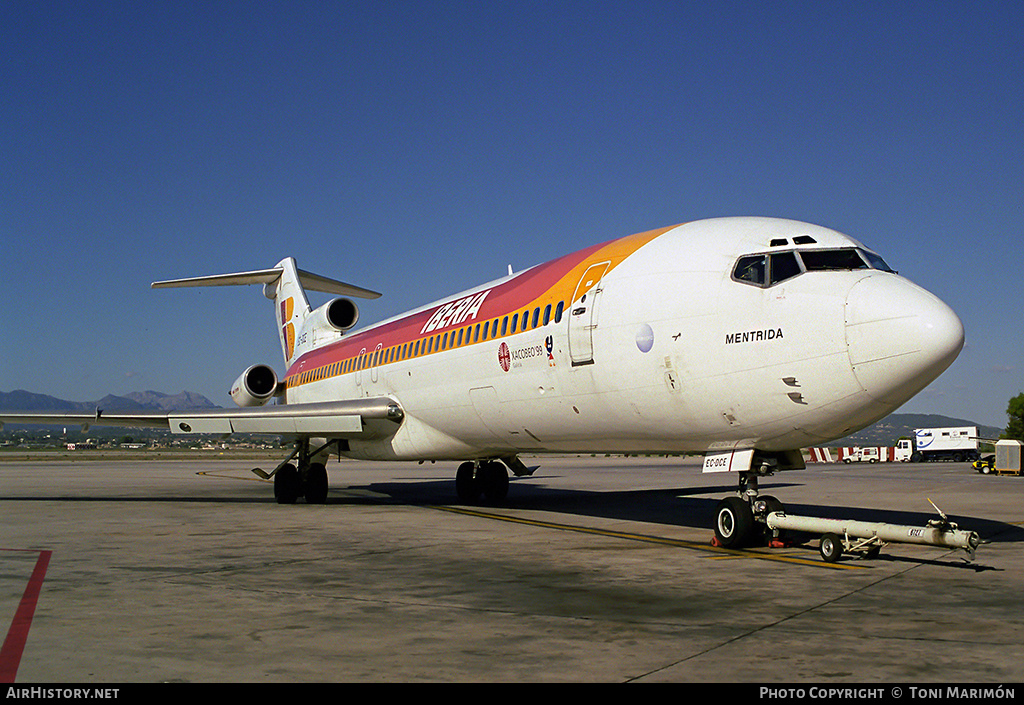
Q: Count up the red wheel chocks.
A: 2